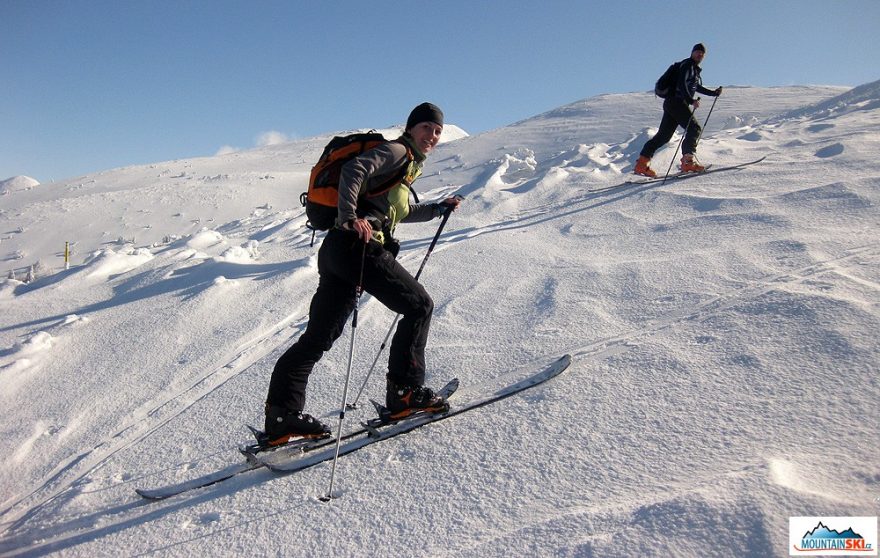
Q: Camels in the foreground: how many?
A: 0